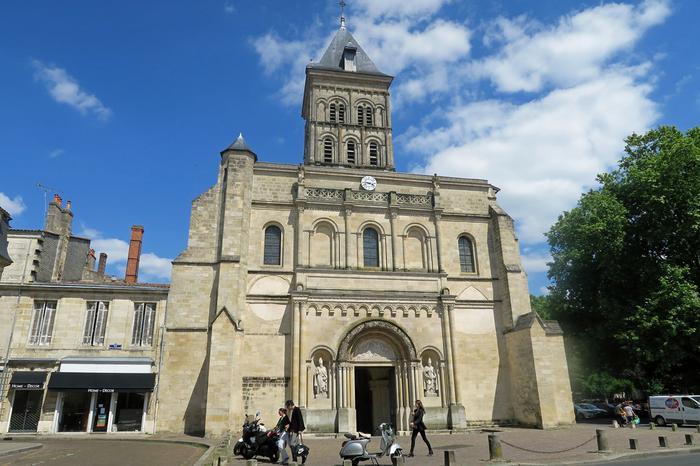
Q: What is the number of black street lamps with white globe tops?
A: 0